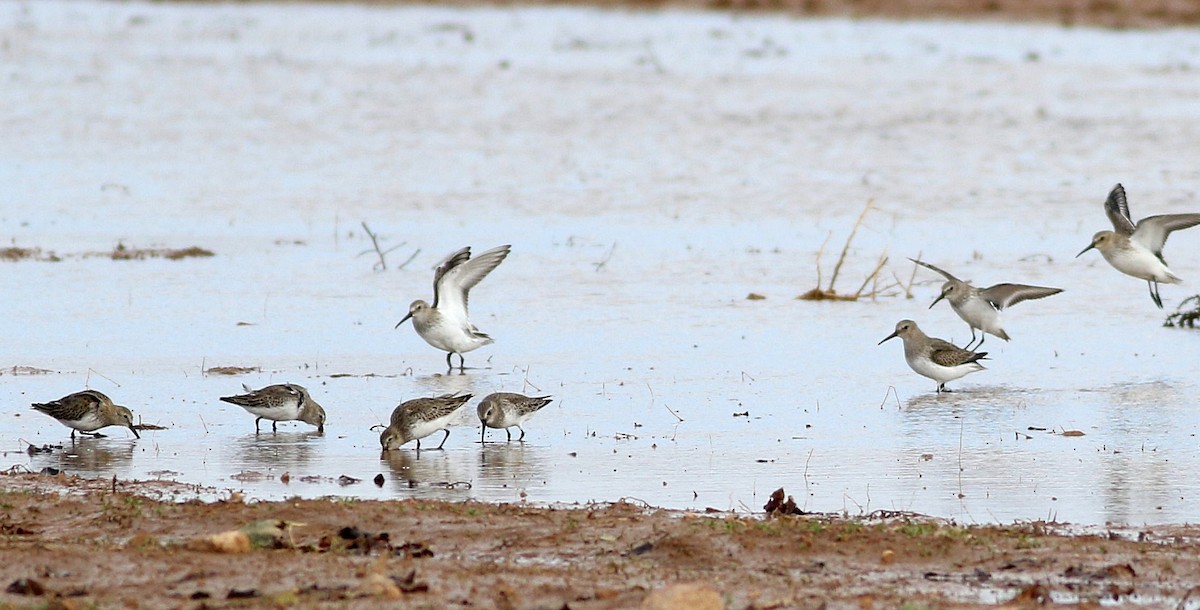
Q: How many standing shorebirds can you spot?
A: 6